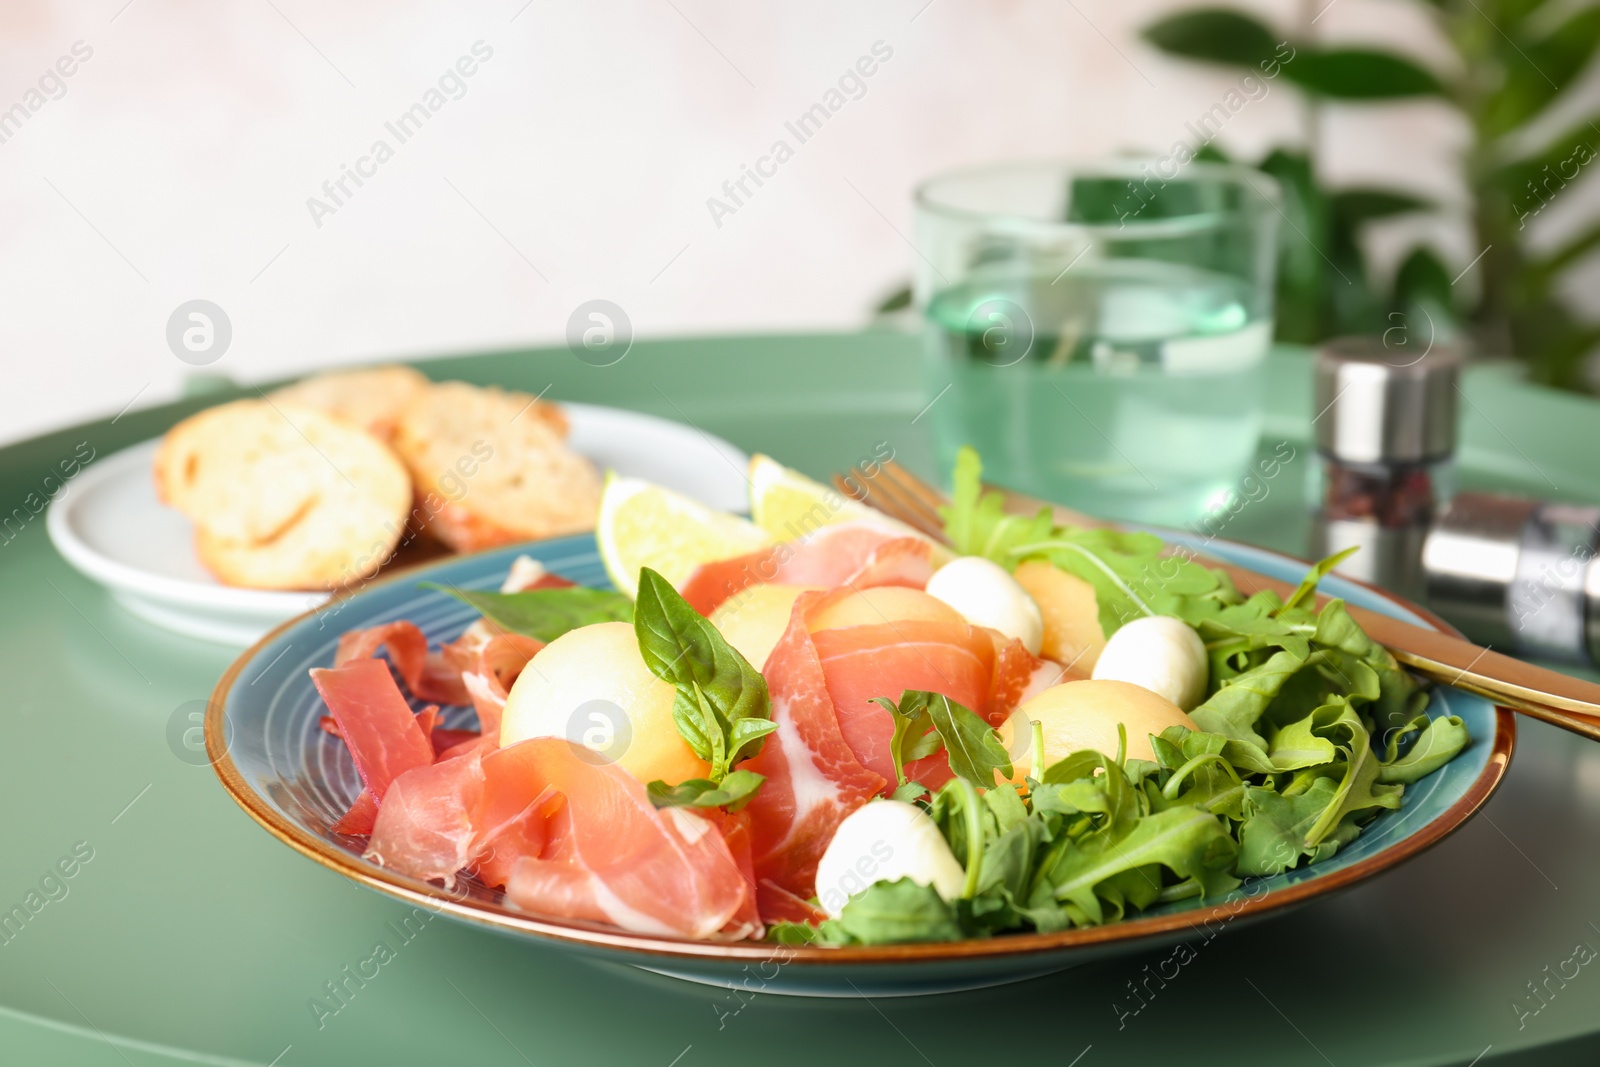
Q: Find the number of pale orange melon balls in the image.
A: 5